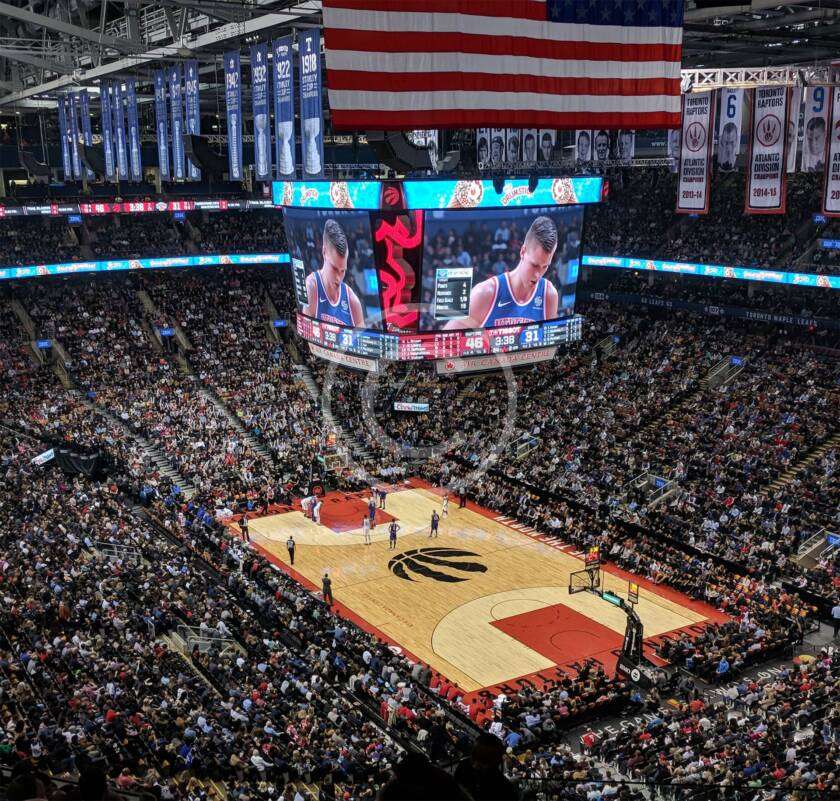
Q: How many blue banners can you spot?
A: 13